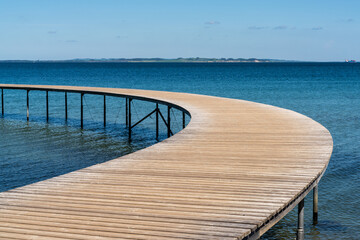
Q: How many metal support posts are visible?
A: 13